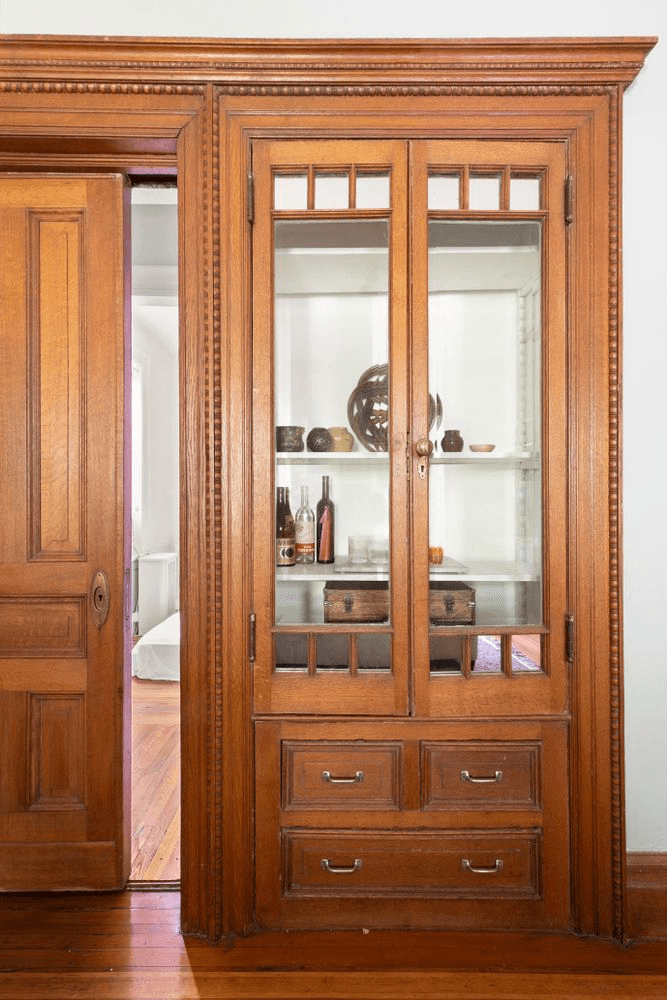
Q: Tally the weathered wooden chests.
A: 1